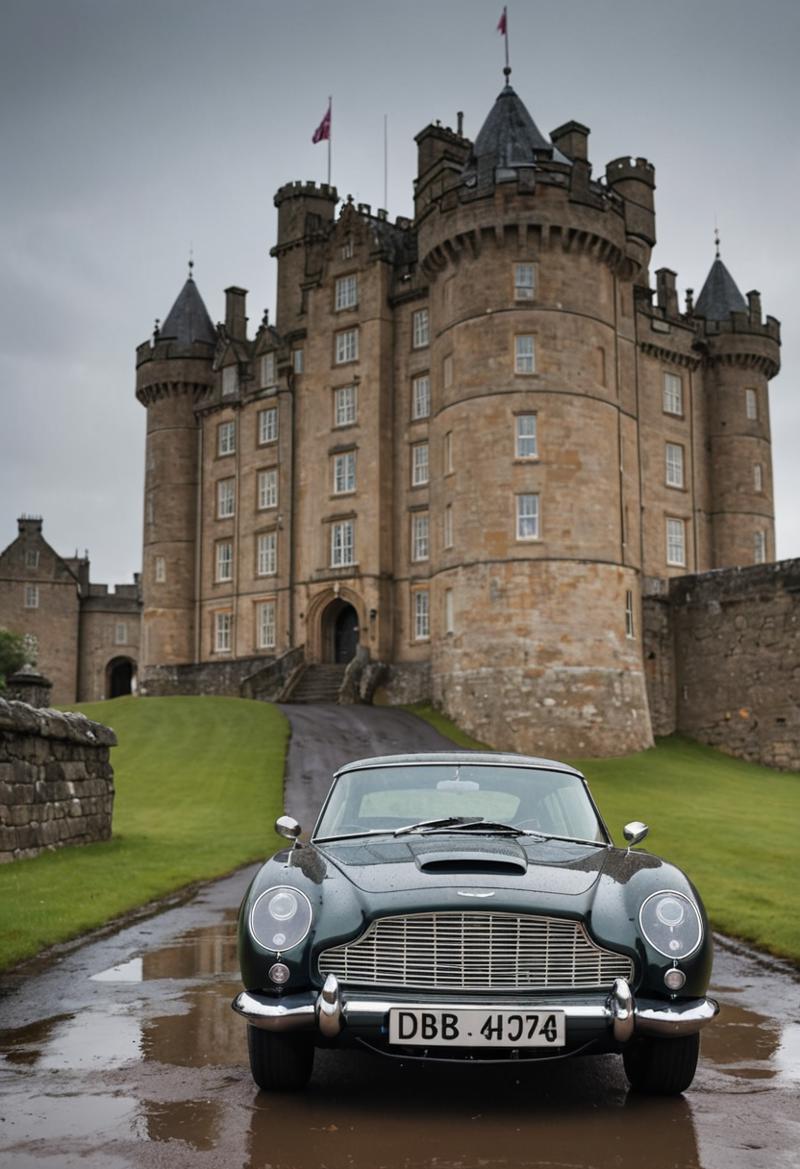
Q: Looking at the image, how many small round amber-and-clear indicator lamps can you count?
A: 2